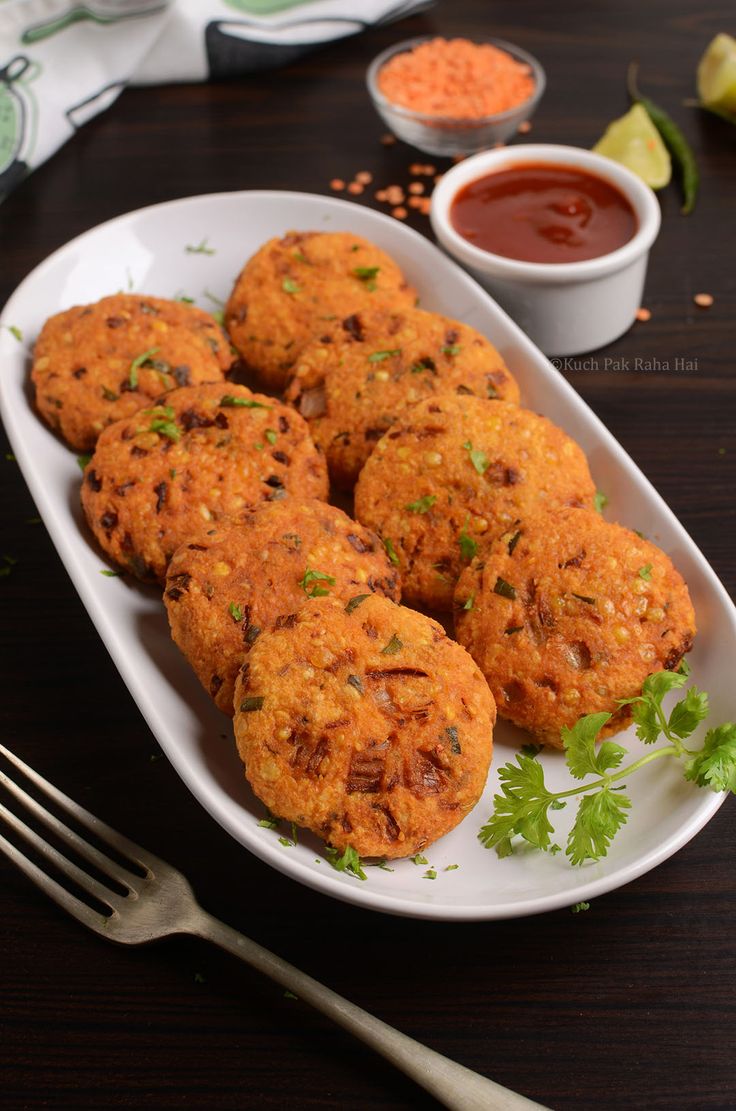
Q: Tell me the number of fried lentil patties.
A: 8